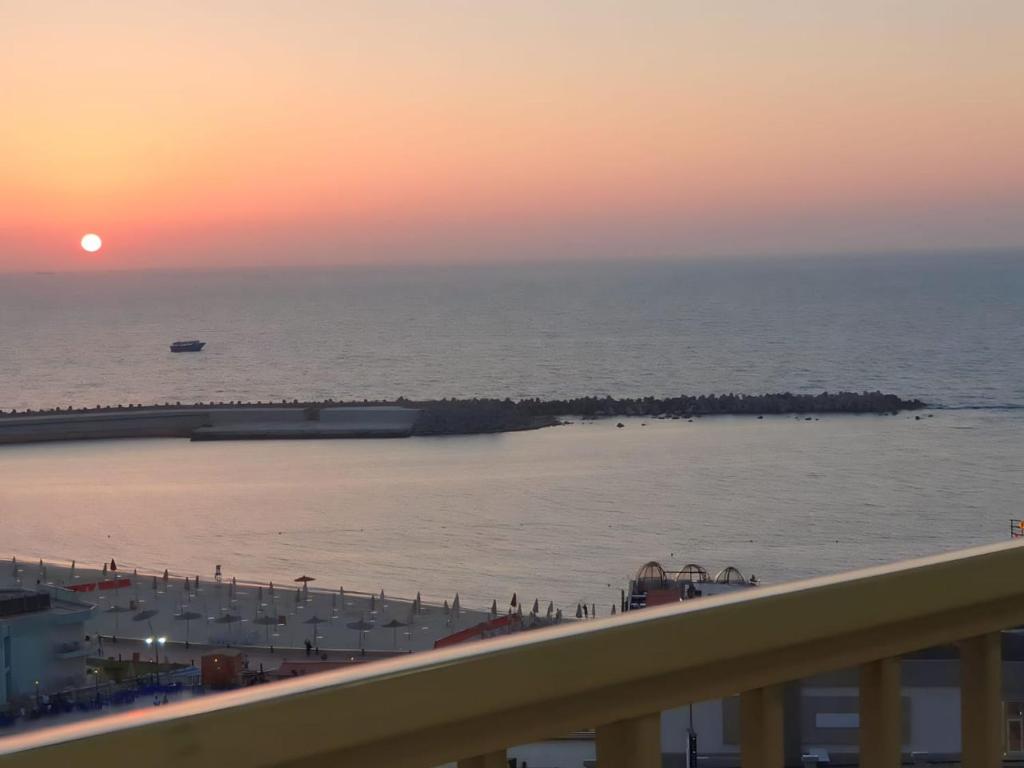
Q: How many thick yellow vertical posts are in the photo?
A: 5